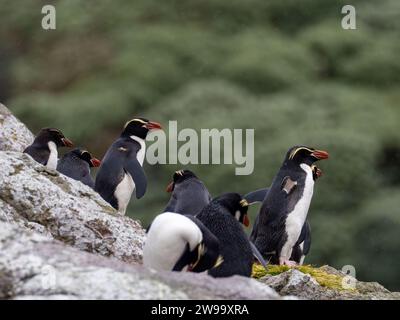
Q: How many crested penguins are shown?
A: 8